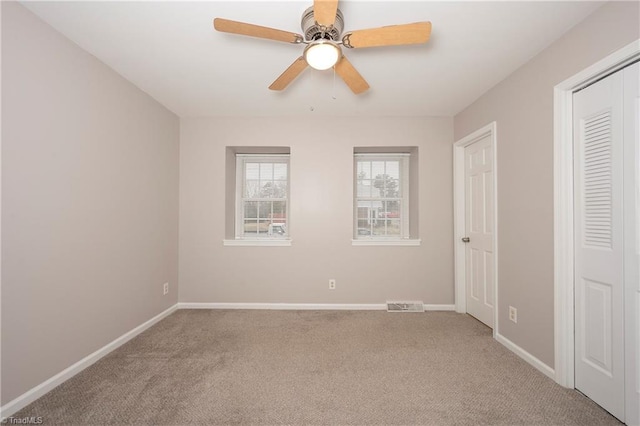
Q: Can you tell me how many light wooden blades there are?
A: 5